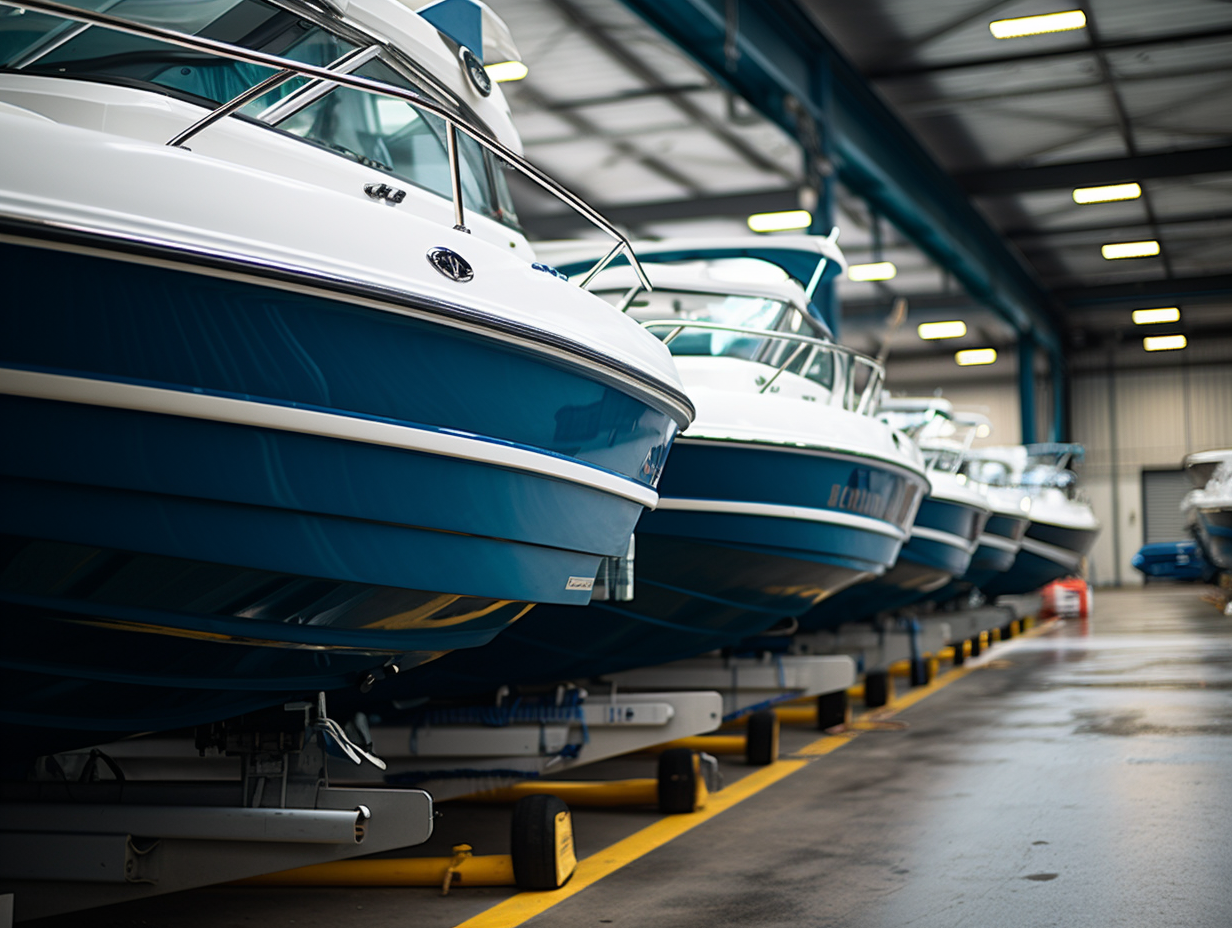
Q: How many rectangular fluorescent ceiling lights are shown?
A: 10